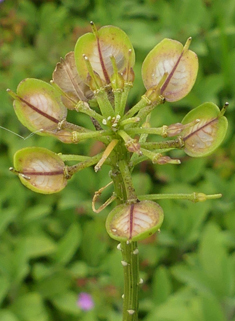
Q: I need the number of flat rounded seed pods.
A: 7